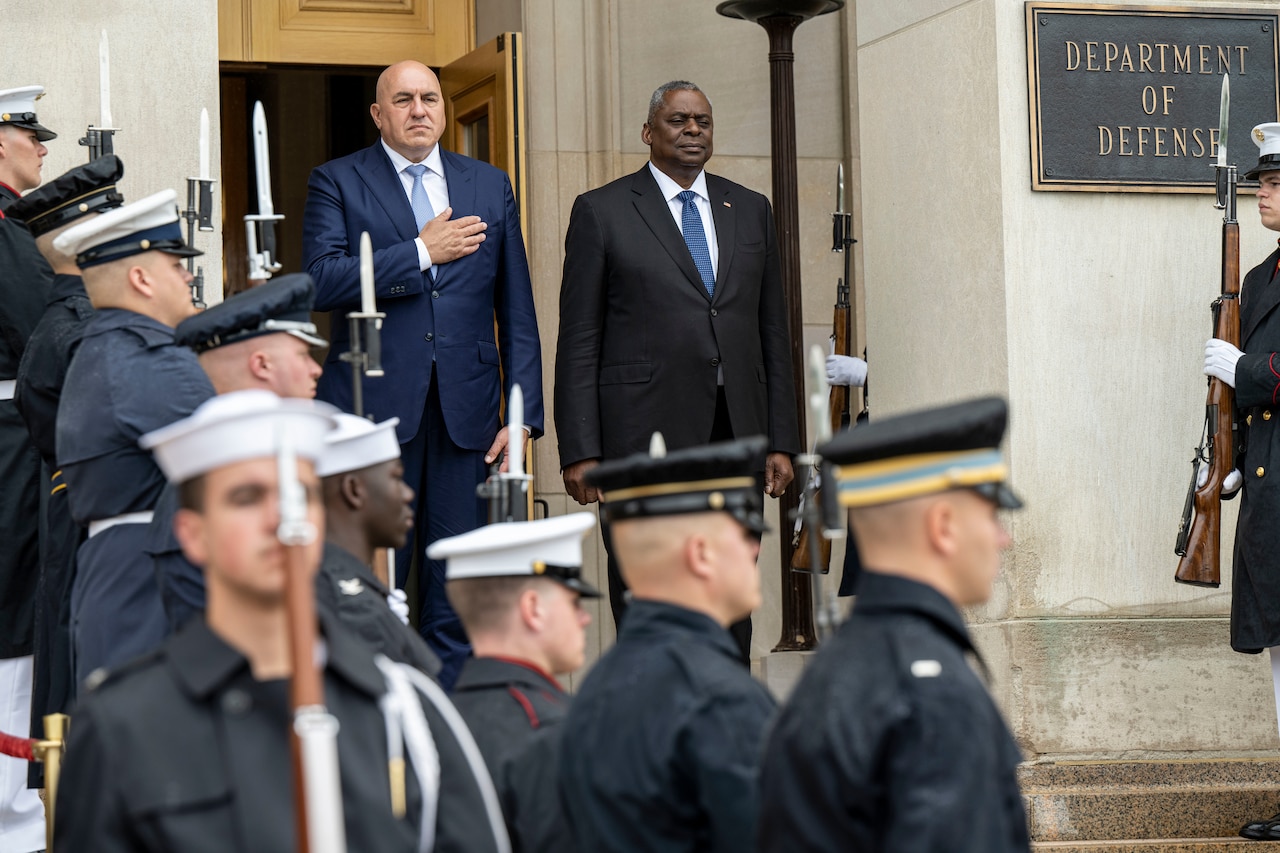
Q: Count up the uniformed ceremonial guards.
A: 11